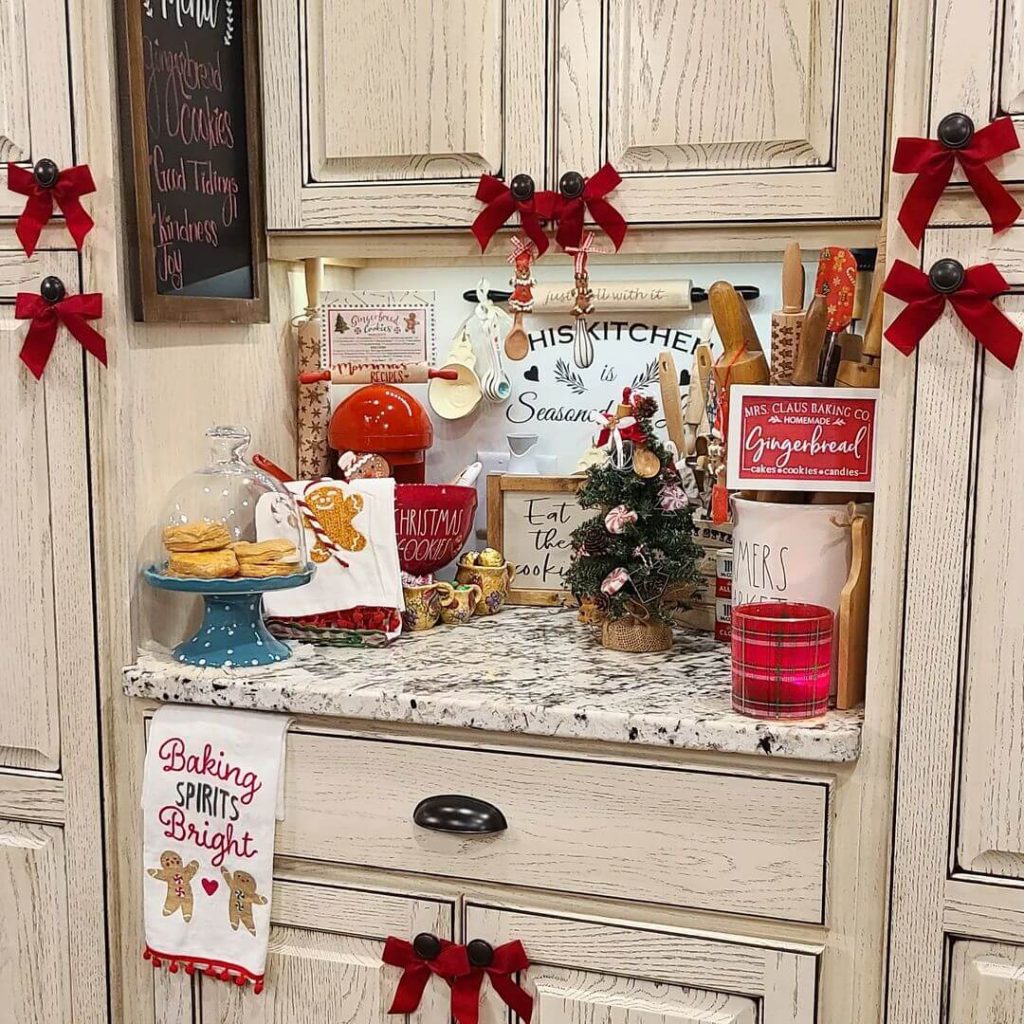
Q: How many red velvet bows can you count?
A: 8